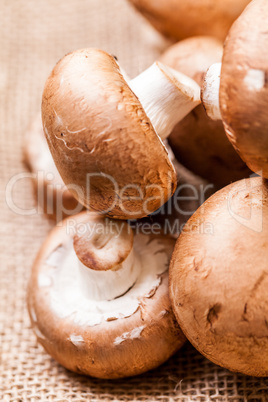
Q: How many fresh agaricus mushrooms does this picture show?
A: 7